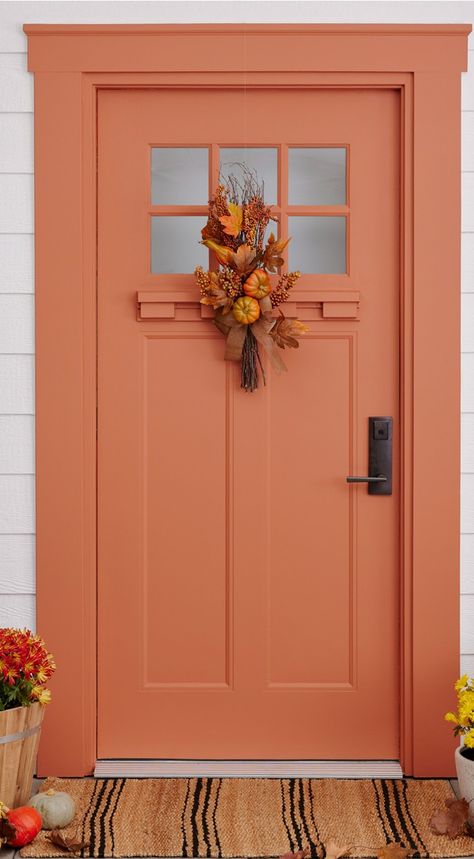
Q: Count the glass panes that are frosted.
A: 6